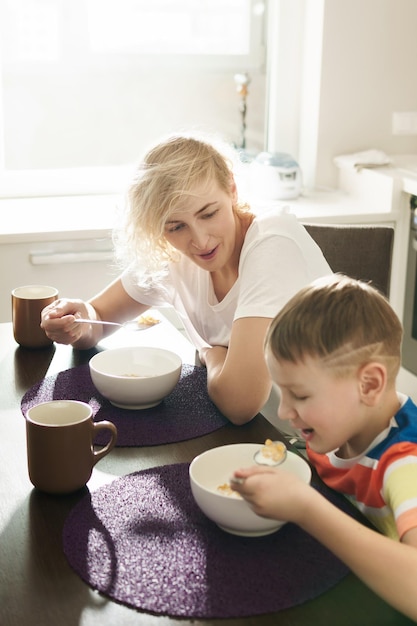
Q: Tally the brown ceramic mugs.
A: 2